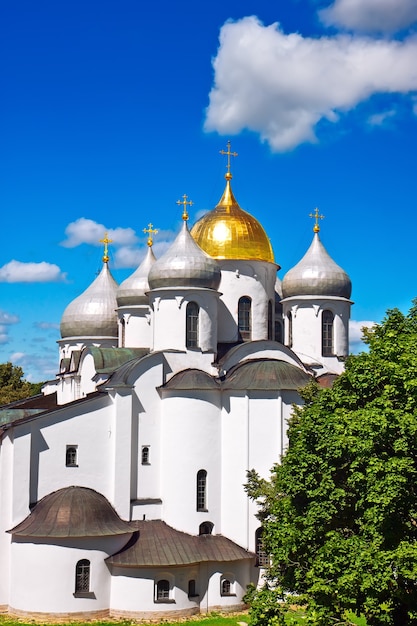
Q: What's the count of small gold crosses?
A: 5